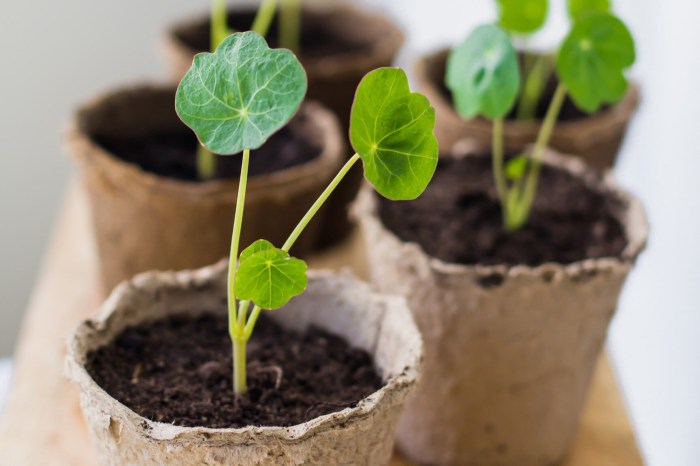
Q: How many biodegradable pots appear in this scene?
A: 5